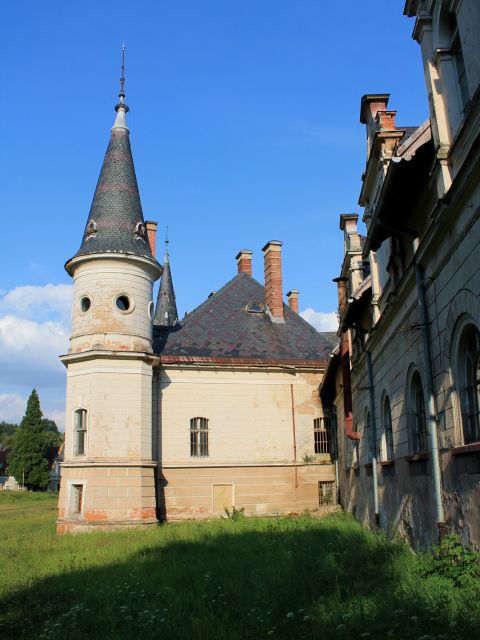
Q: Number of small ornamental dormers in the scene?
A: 2